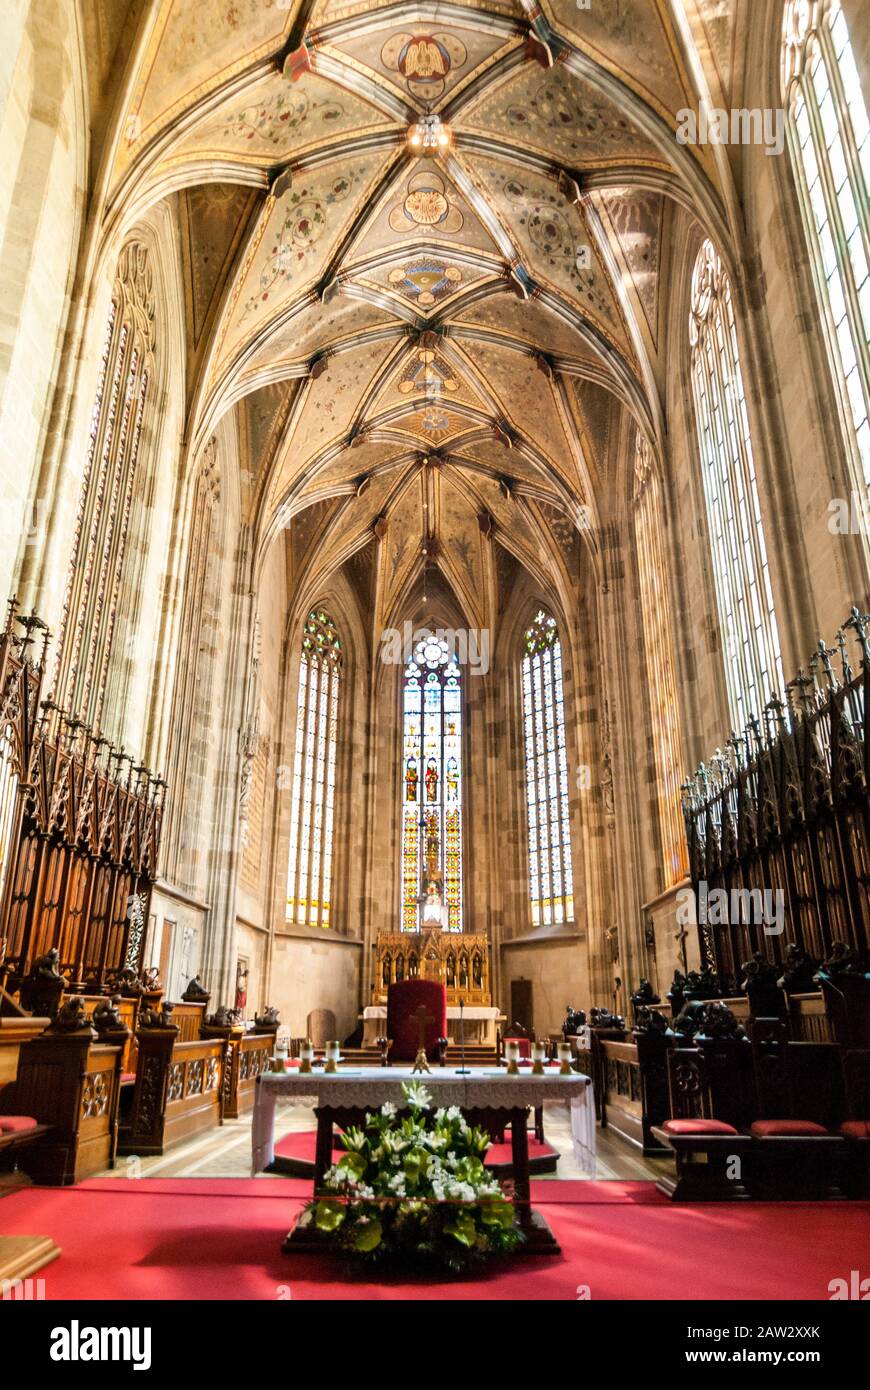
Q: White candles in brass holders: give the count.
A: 6